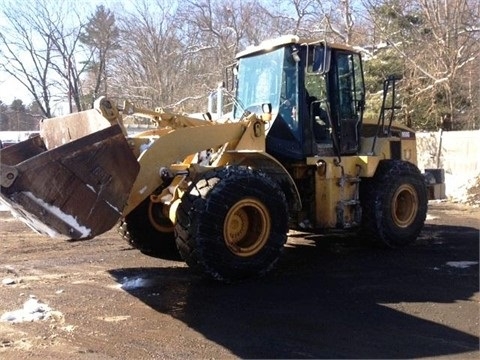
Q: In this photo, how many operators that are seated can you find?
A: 0